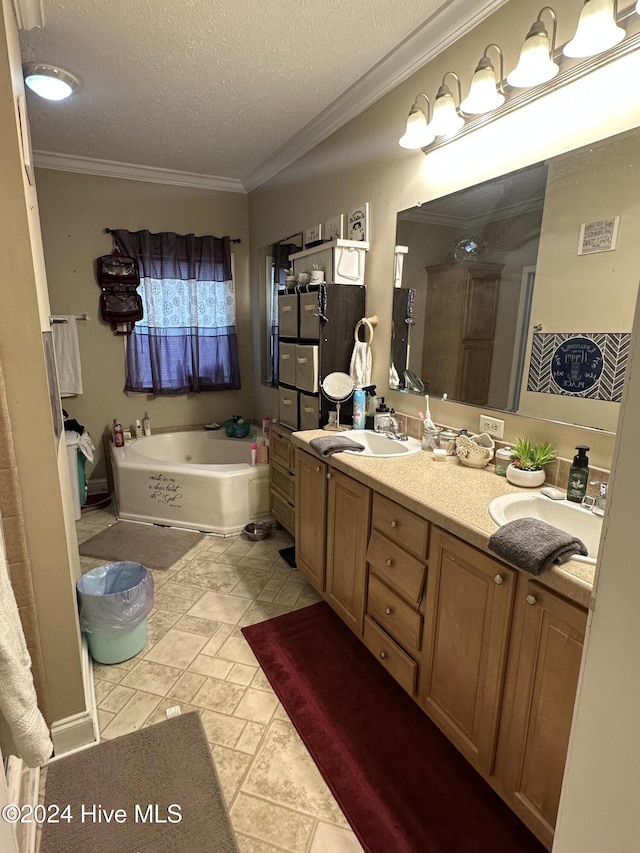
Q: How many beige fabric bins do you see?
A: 6